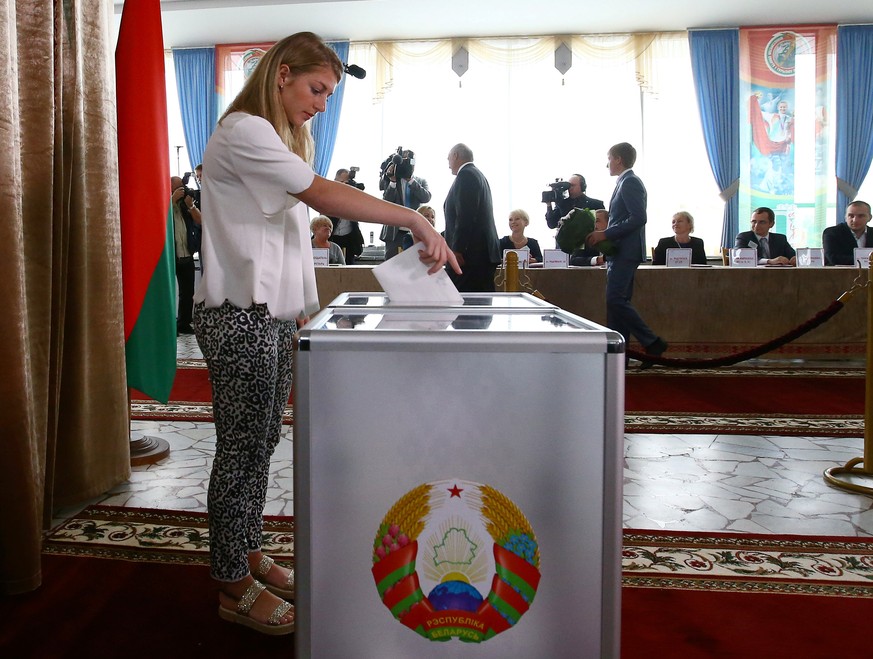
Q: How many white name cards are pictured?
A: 7